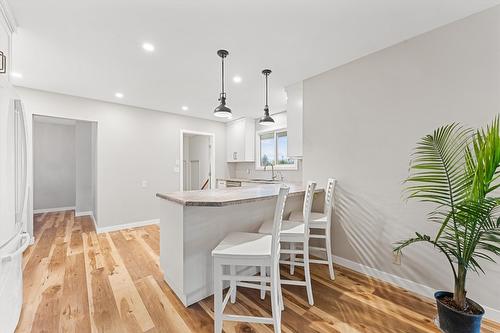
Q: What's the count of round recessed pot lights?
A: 5